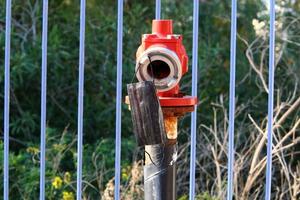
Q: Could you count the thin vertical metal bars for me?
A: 8